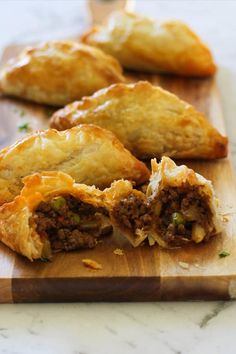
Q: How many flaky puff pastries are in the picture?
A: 5